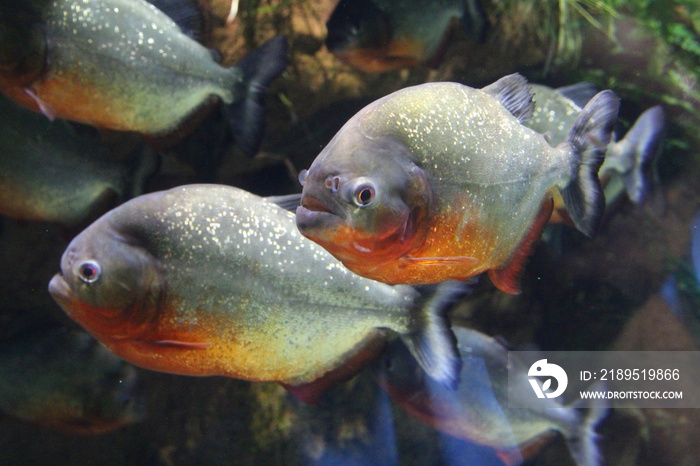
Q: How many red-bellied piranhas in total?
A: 8